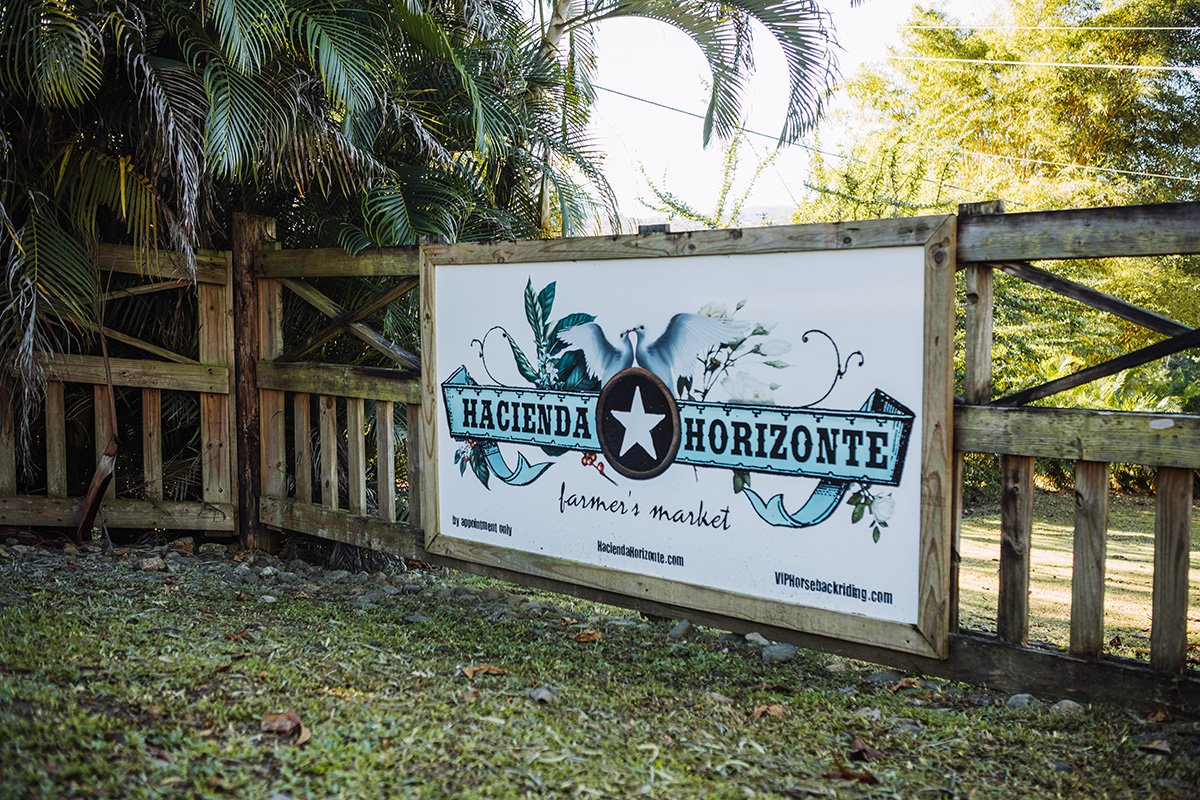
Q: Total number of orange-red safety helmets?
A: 0